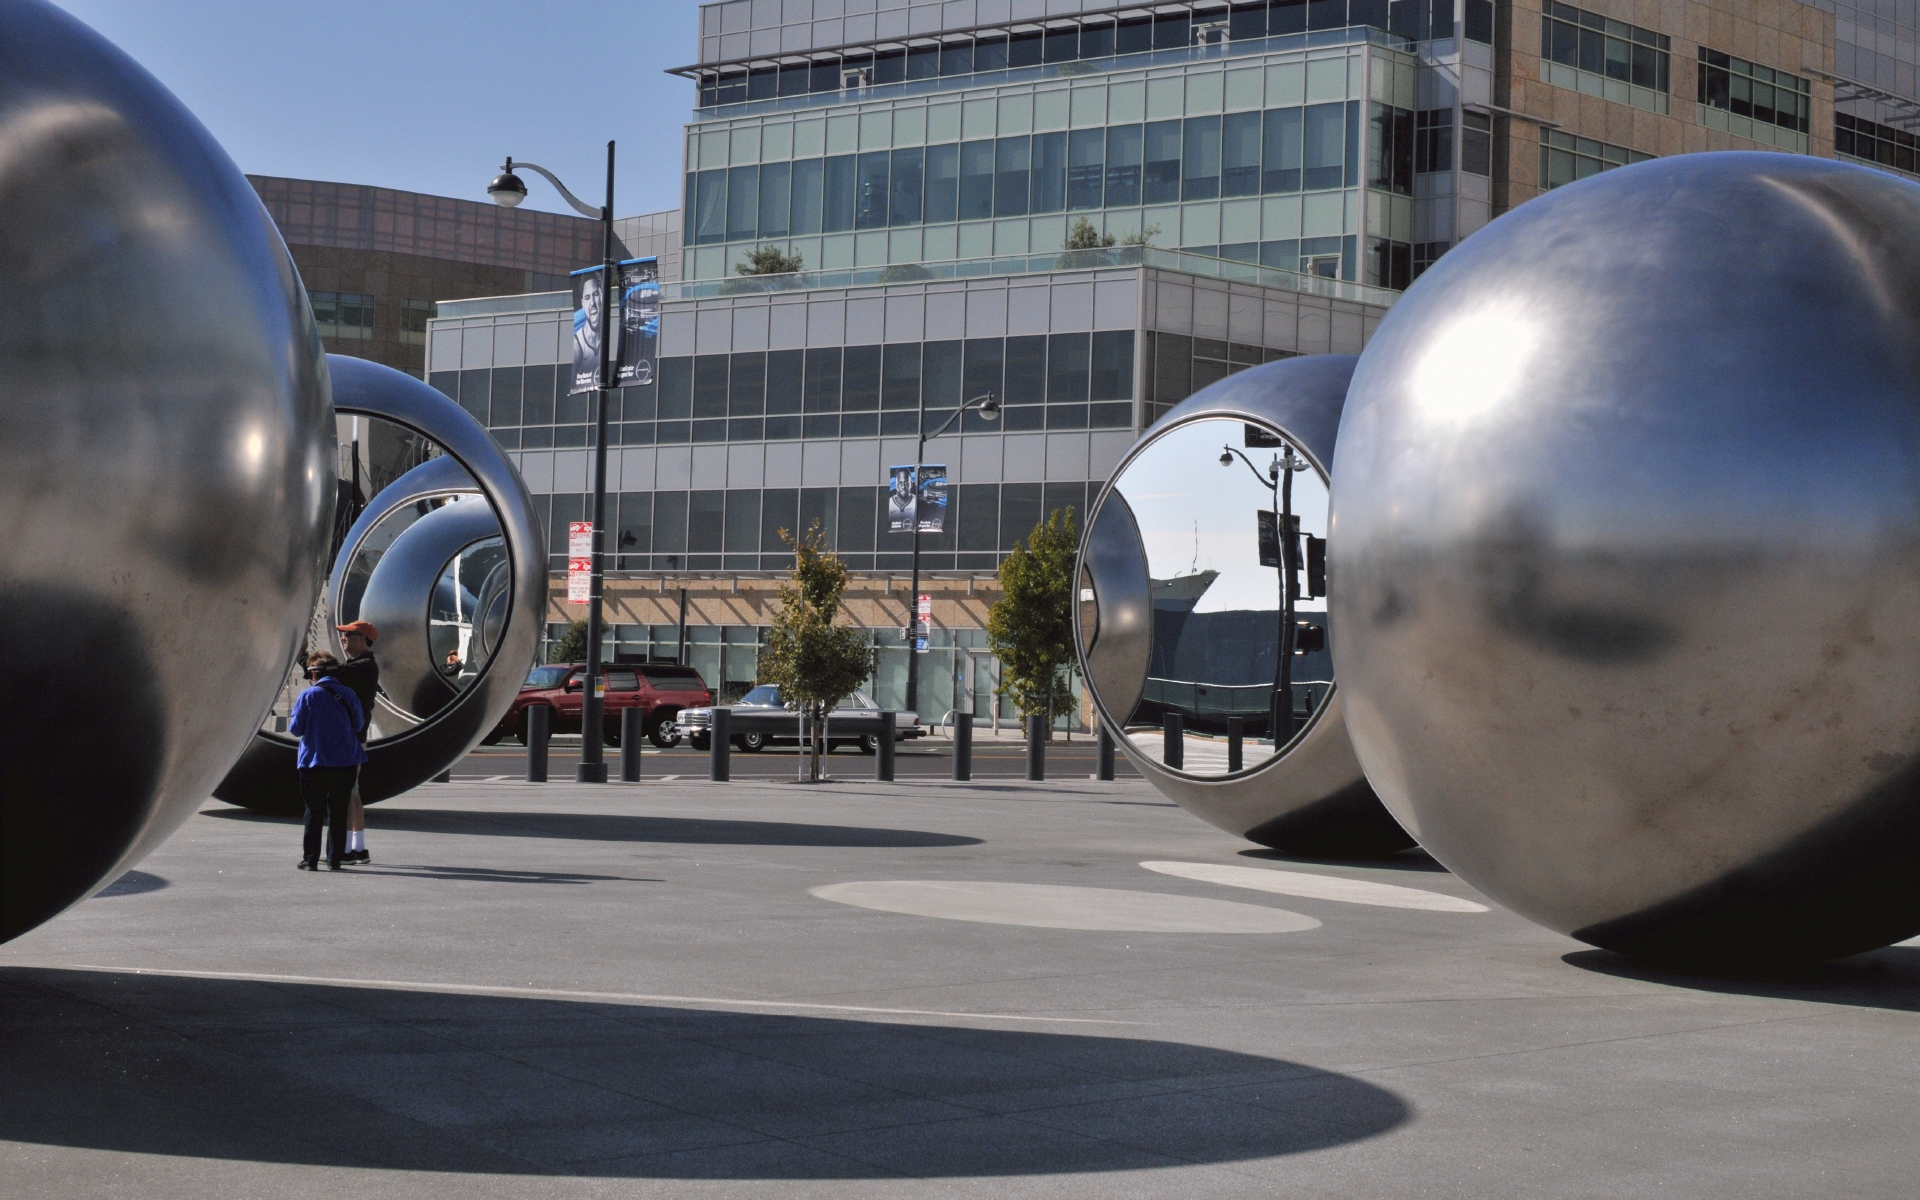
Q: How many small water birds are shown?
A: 0